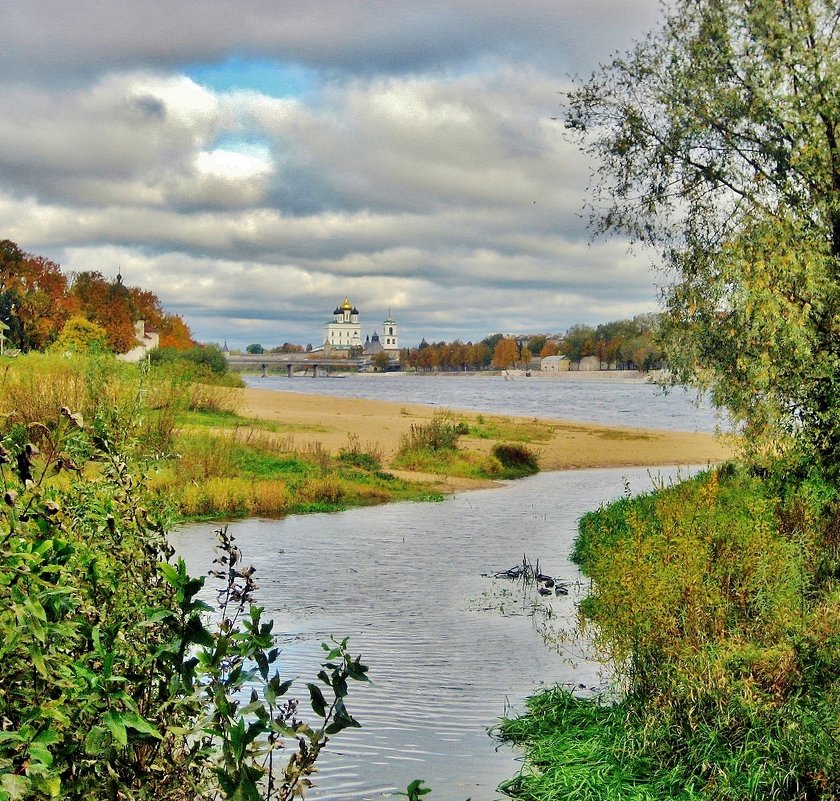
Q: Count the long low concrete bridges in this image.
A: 1